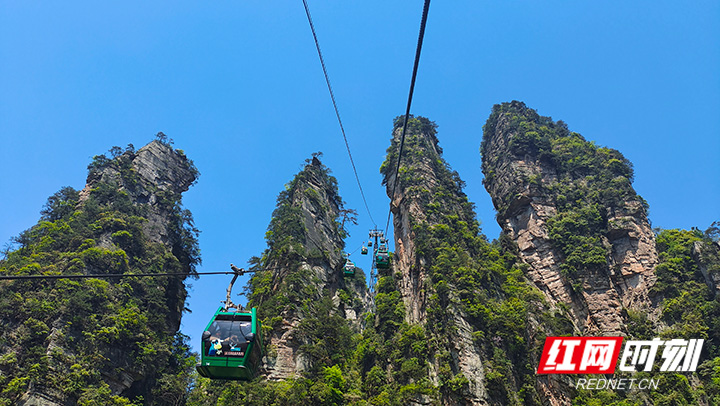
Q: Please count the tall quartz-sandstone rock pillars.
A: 4